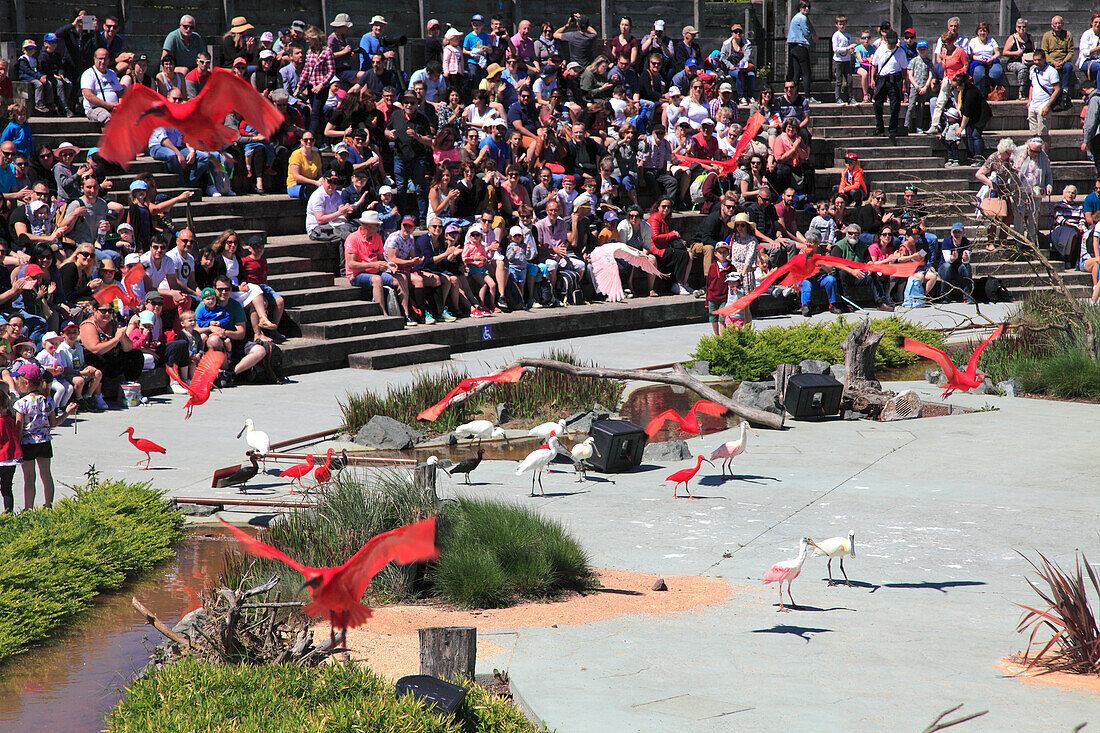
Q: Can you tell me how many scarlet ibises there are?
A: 14